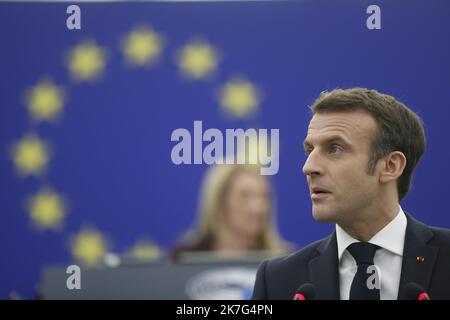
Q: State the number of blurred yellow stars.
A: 10